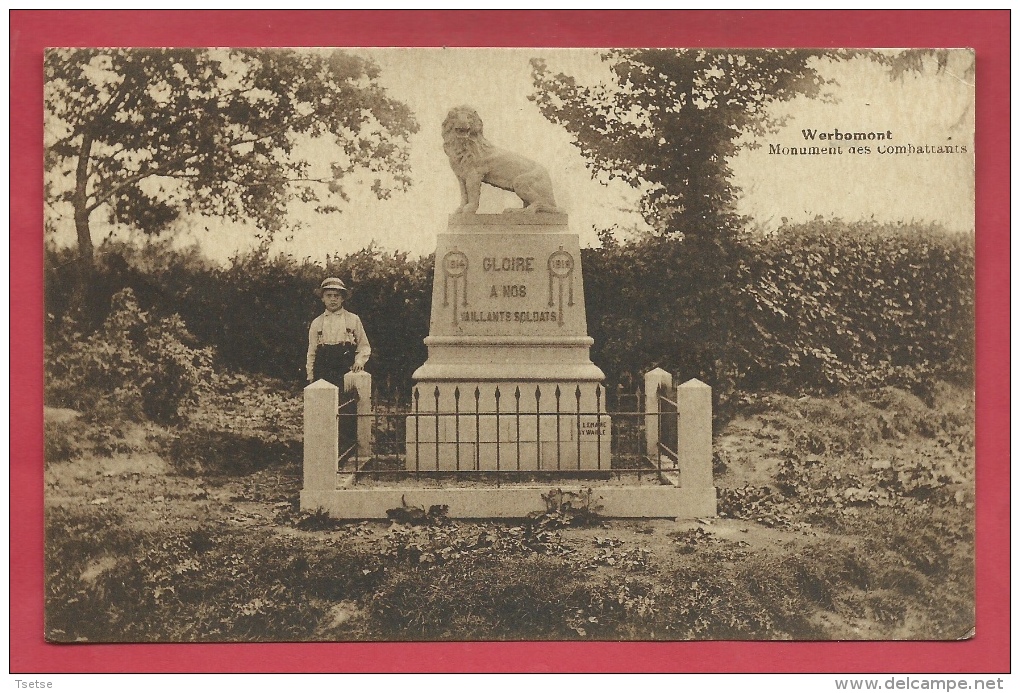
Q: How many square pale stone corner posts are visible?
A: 4